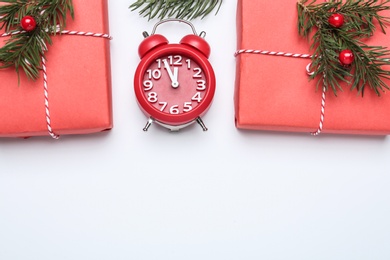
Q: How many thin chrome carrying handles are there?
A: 1